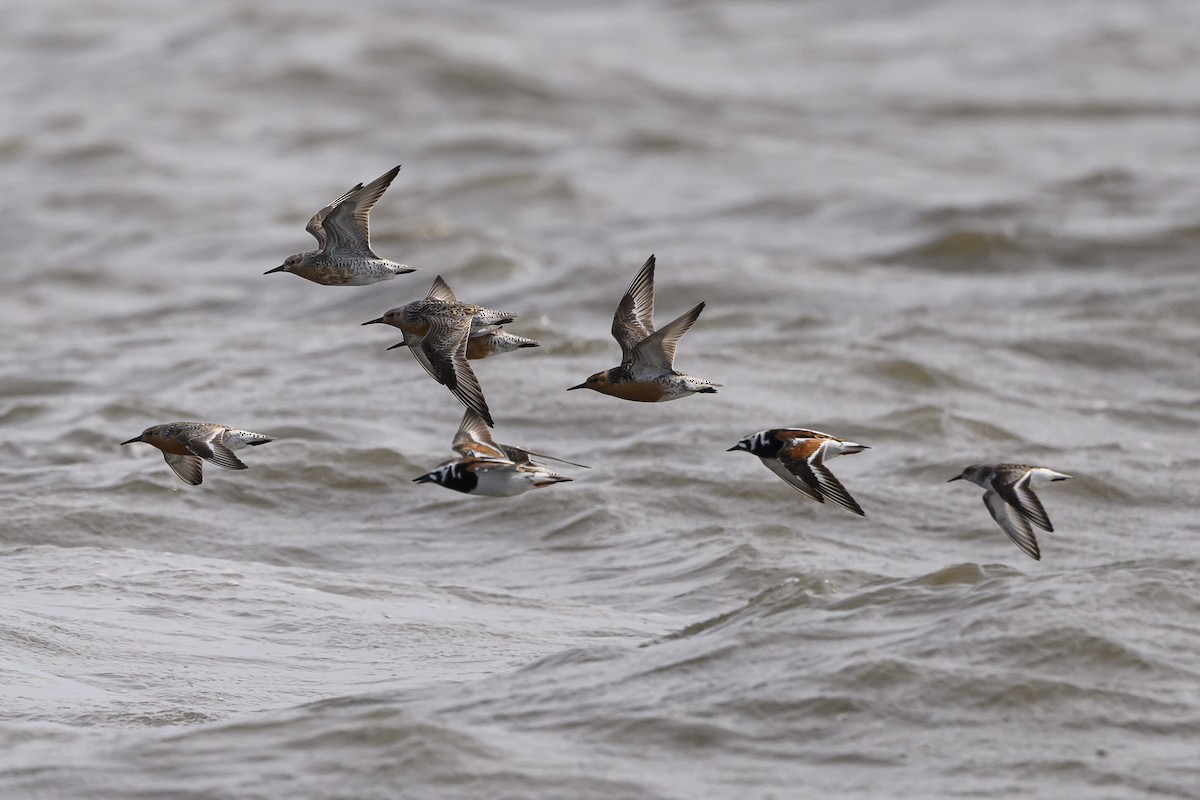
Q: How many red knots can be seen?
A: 5